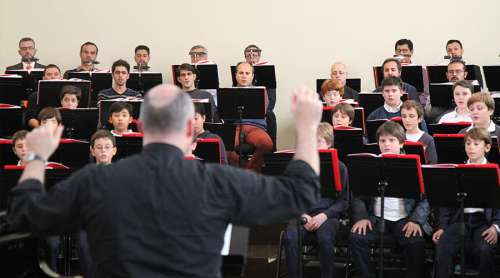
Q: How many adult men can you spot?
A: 15